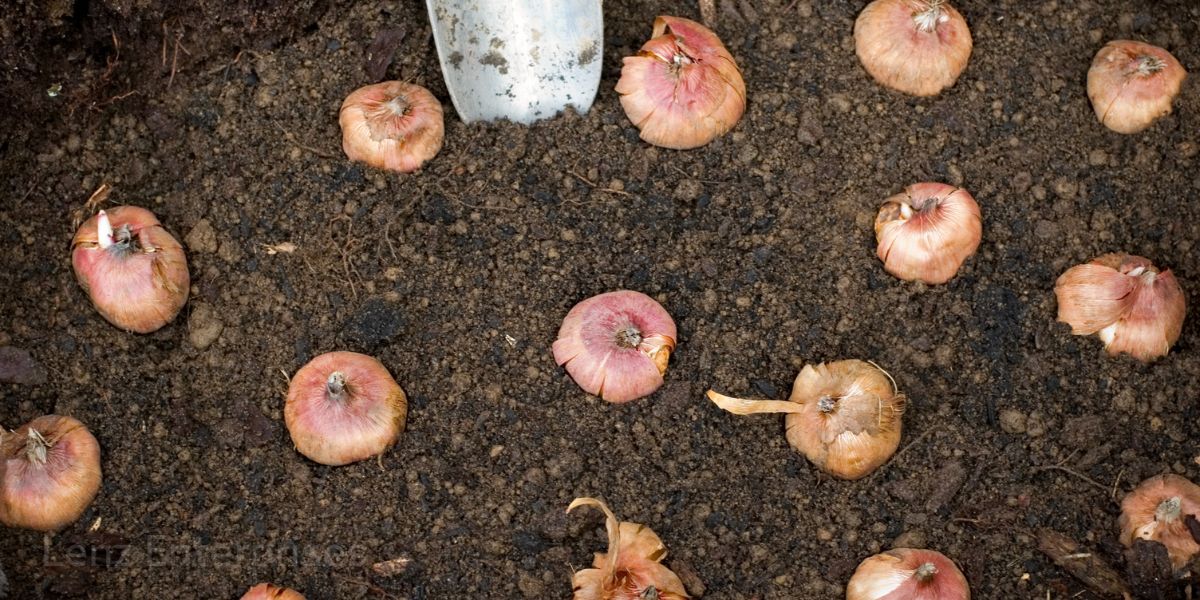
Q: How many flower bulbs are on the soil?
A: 15